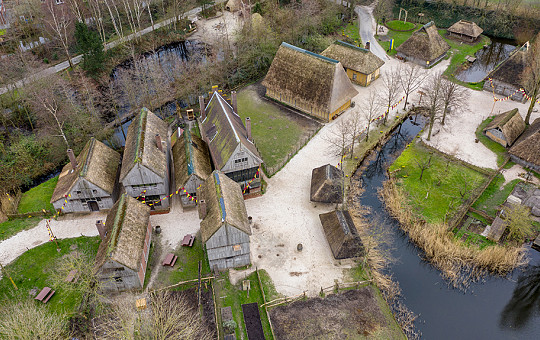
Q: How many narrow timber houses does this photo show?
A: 6